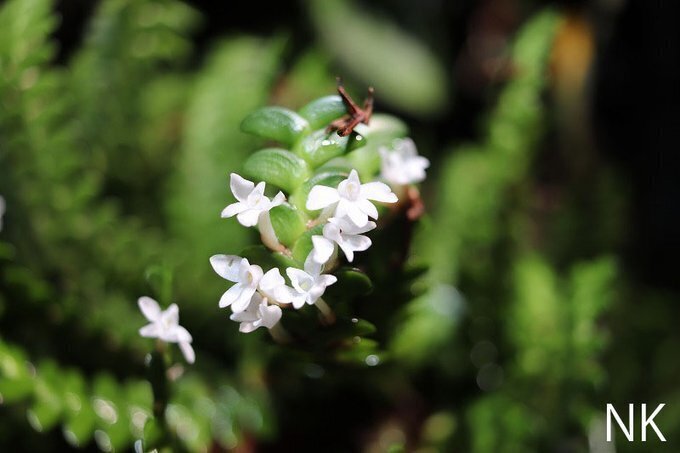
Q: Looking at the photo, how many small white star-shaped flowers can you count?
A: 8